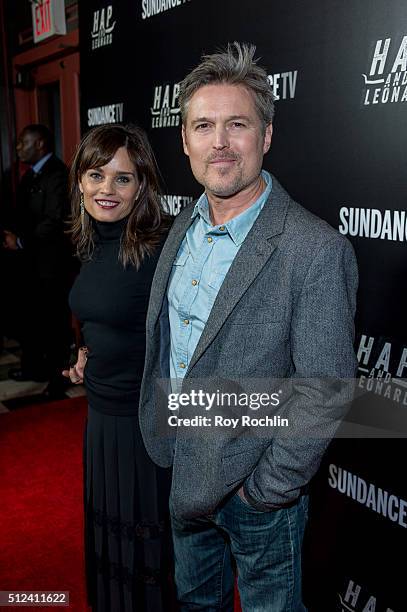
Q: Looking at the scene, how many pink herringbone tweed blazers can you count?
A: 0